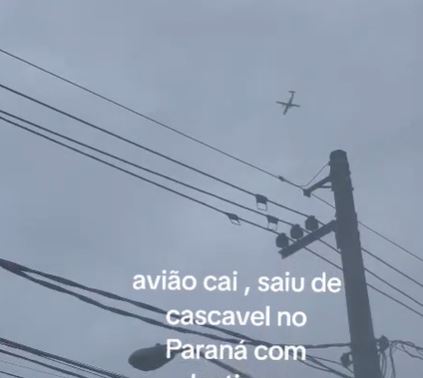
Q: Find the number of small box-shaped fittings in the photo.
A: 3